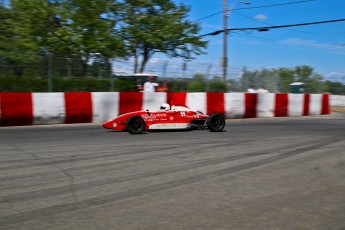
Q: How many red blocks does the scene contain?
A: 9